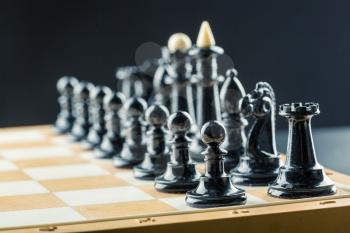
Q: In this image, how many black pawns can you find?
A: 8